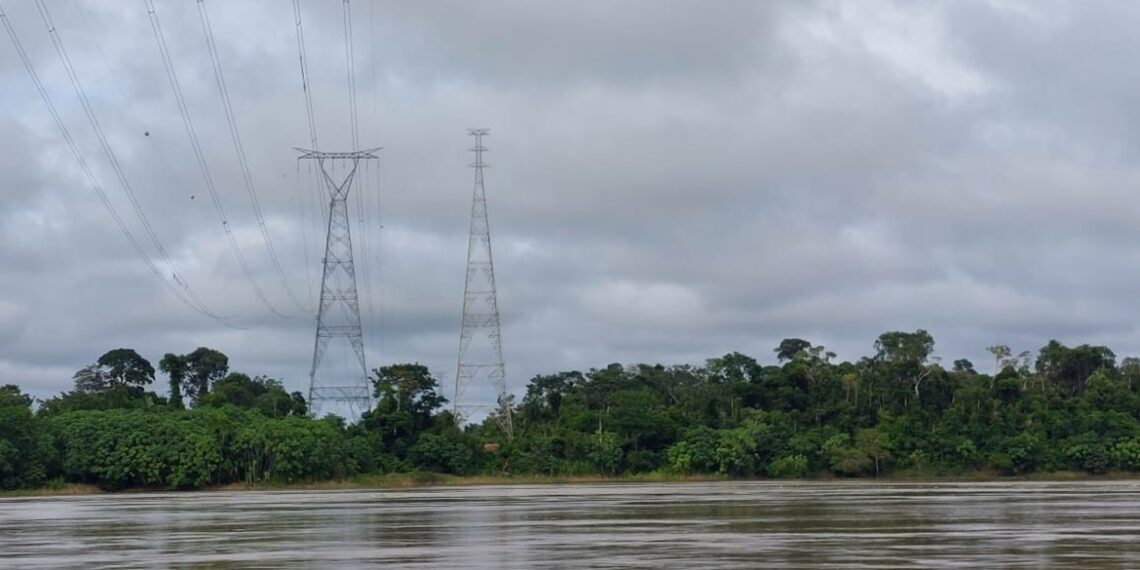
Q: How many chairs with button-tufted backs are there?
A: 0